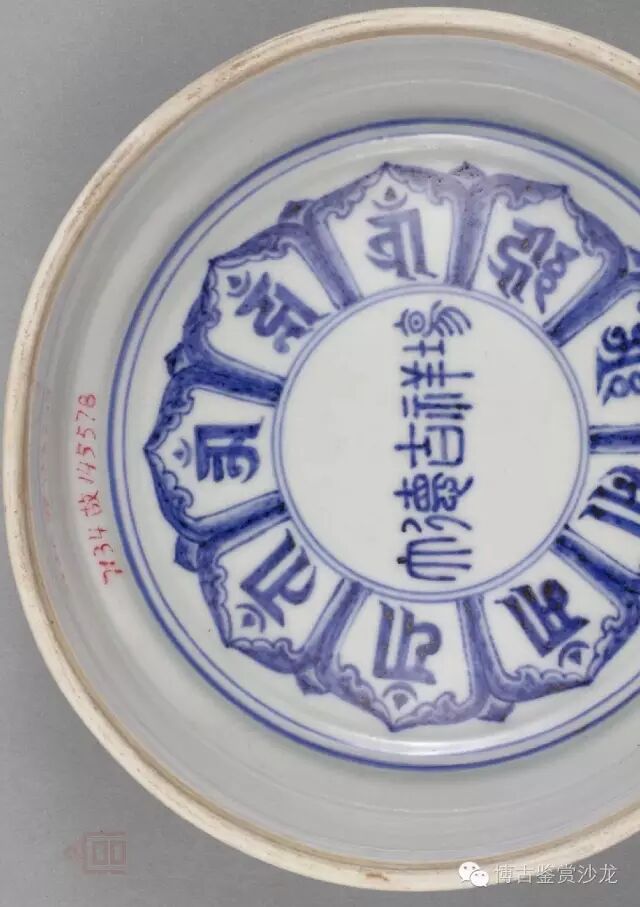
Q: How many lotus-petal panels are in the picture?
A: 9